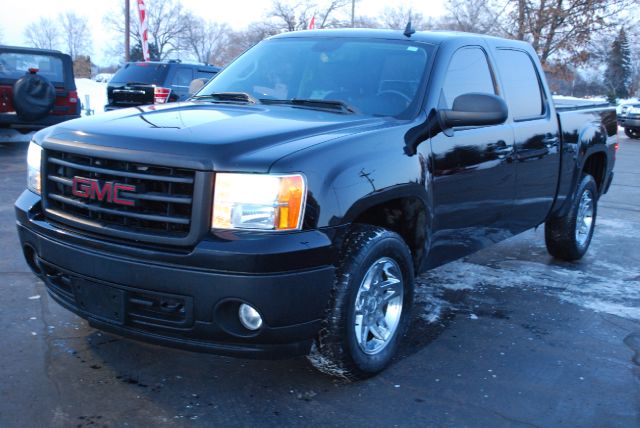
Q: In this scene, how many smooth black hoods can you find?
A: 1